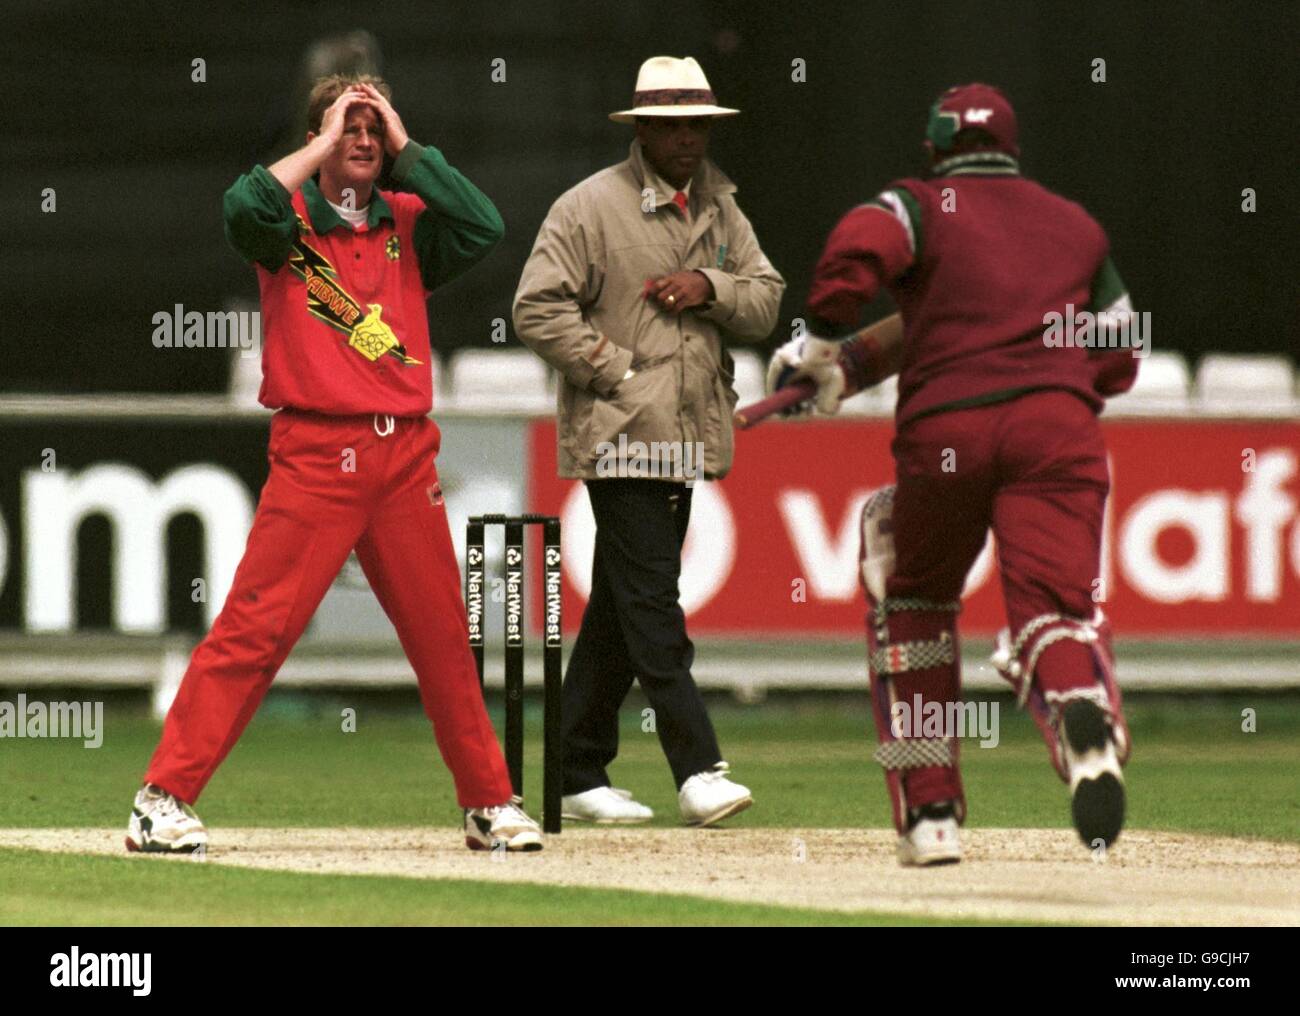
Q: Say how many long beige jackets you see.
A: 1